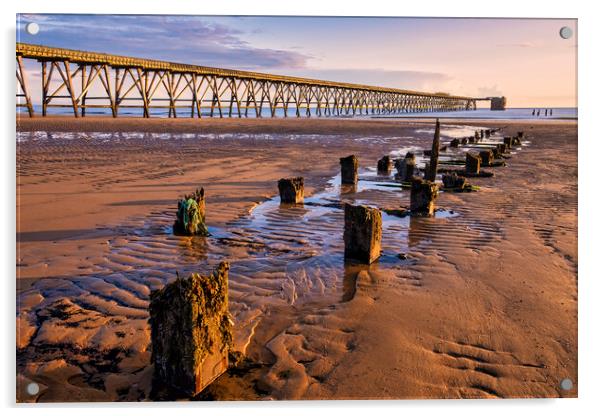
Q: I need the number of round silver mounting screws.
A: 4